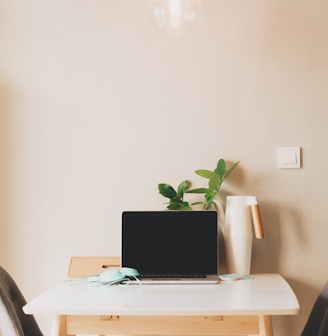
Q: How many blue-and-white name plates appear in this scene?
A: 0